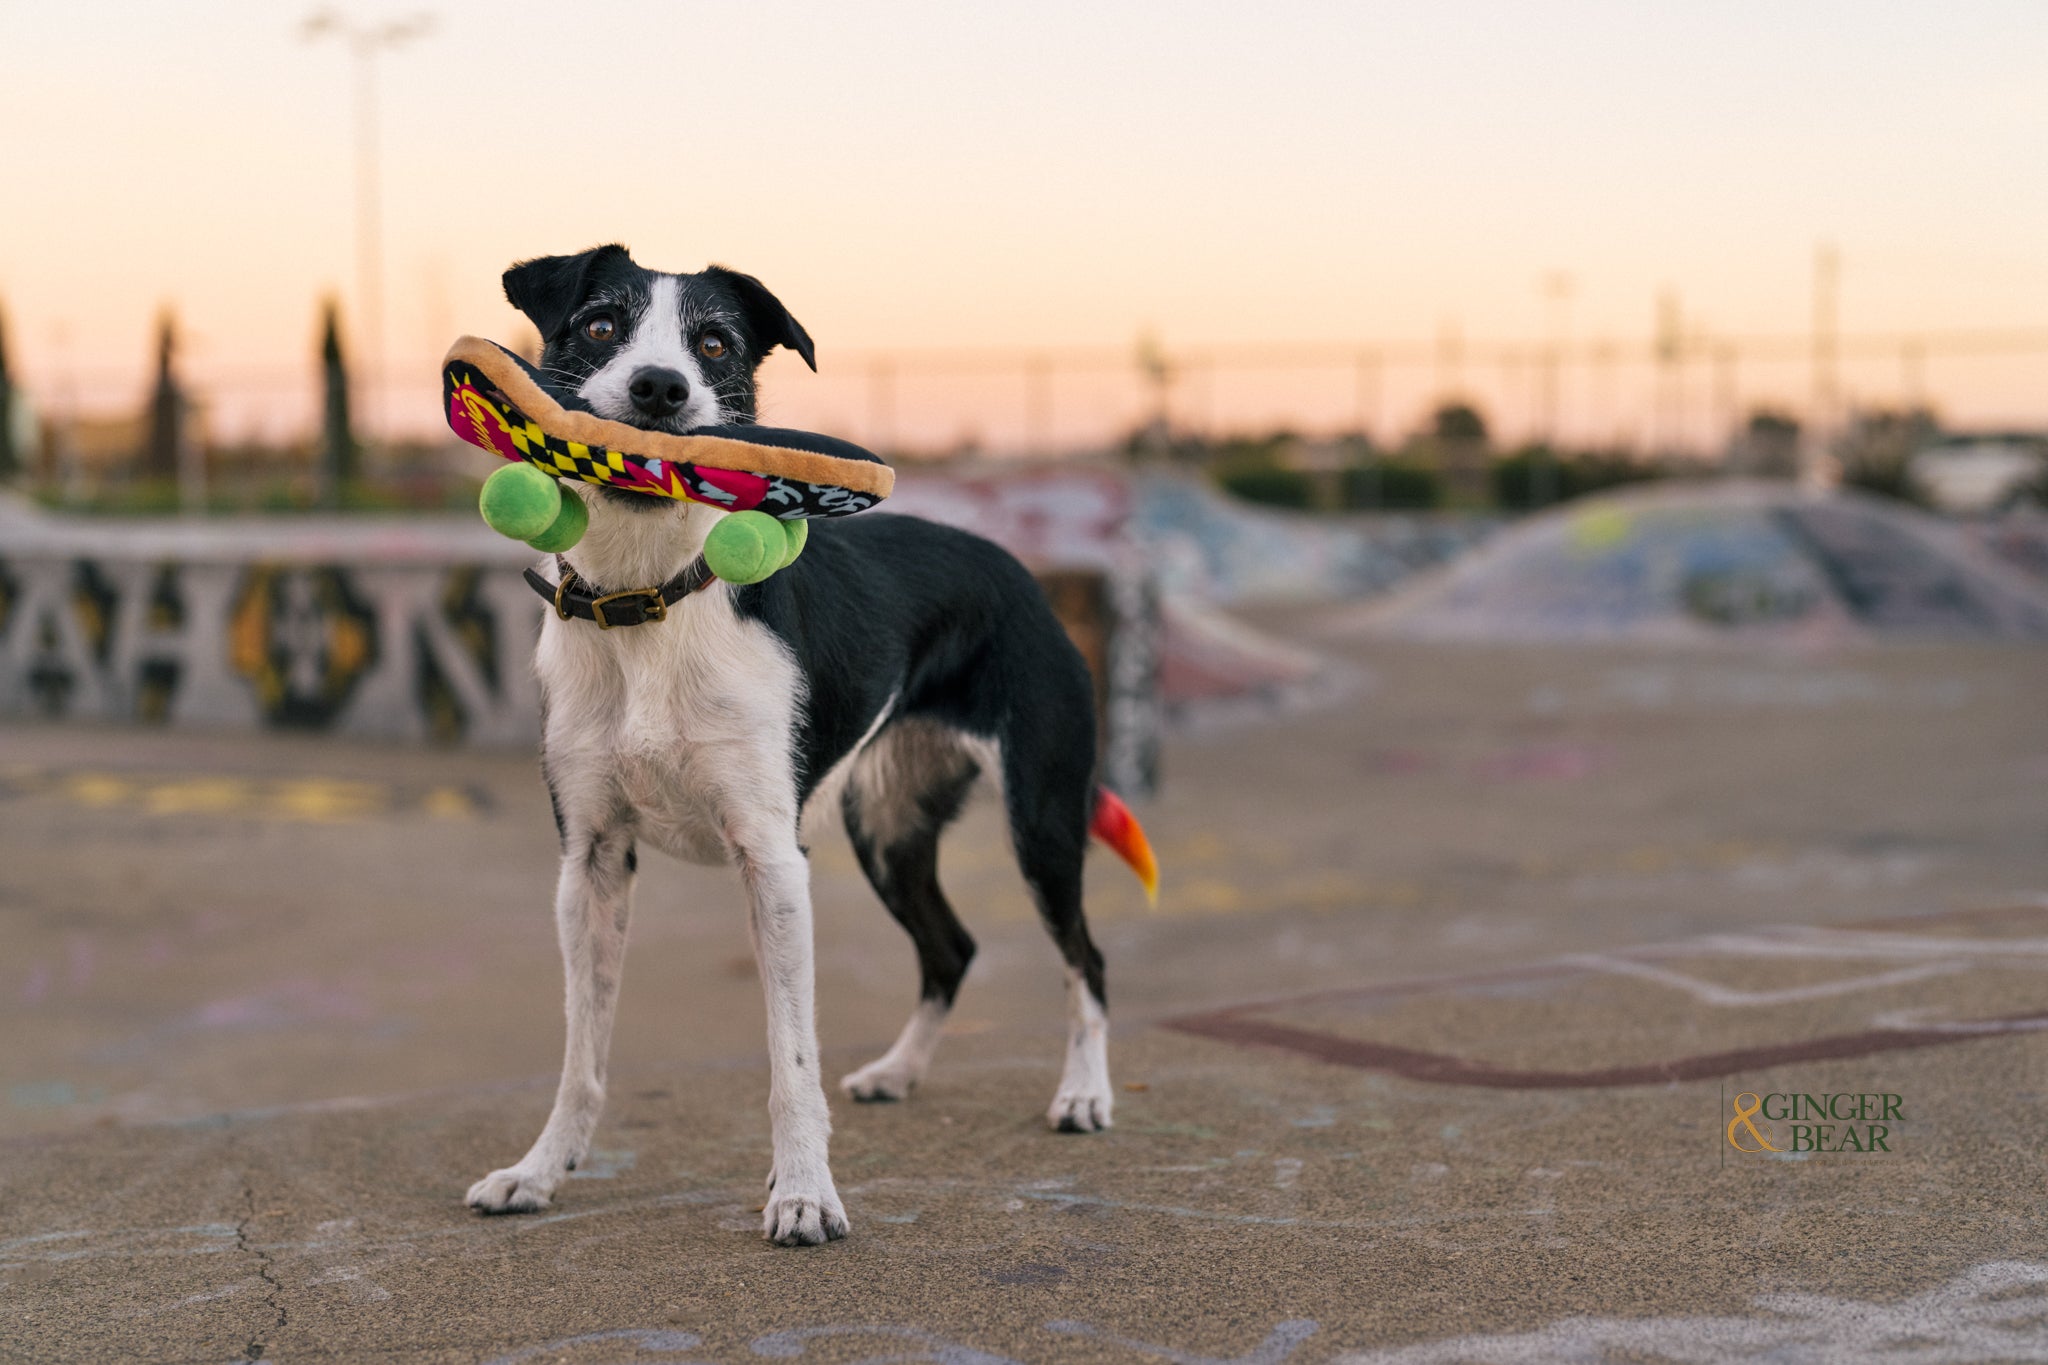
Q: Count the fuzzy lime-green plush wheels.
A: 4